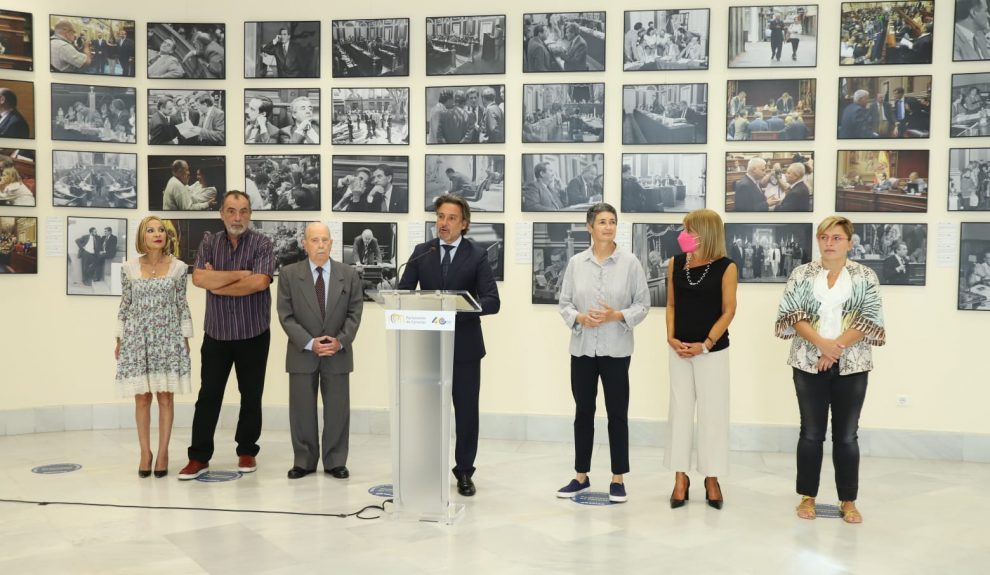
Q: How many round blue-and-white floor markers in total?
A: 5